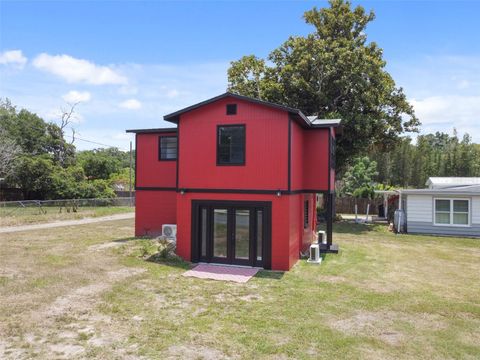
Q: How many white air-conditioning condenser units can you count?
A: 3